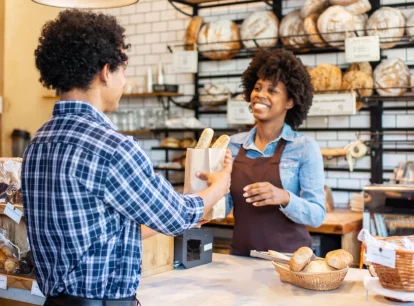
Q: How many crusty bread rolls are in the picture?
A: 3